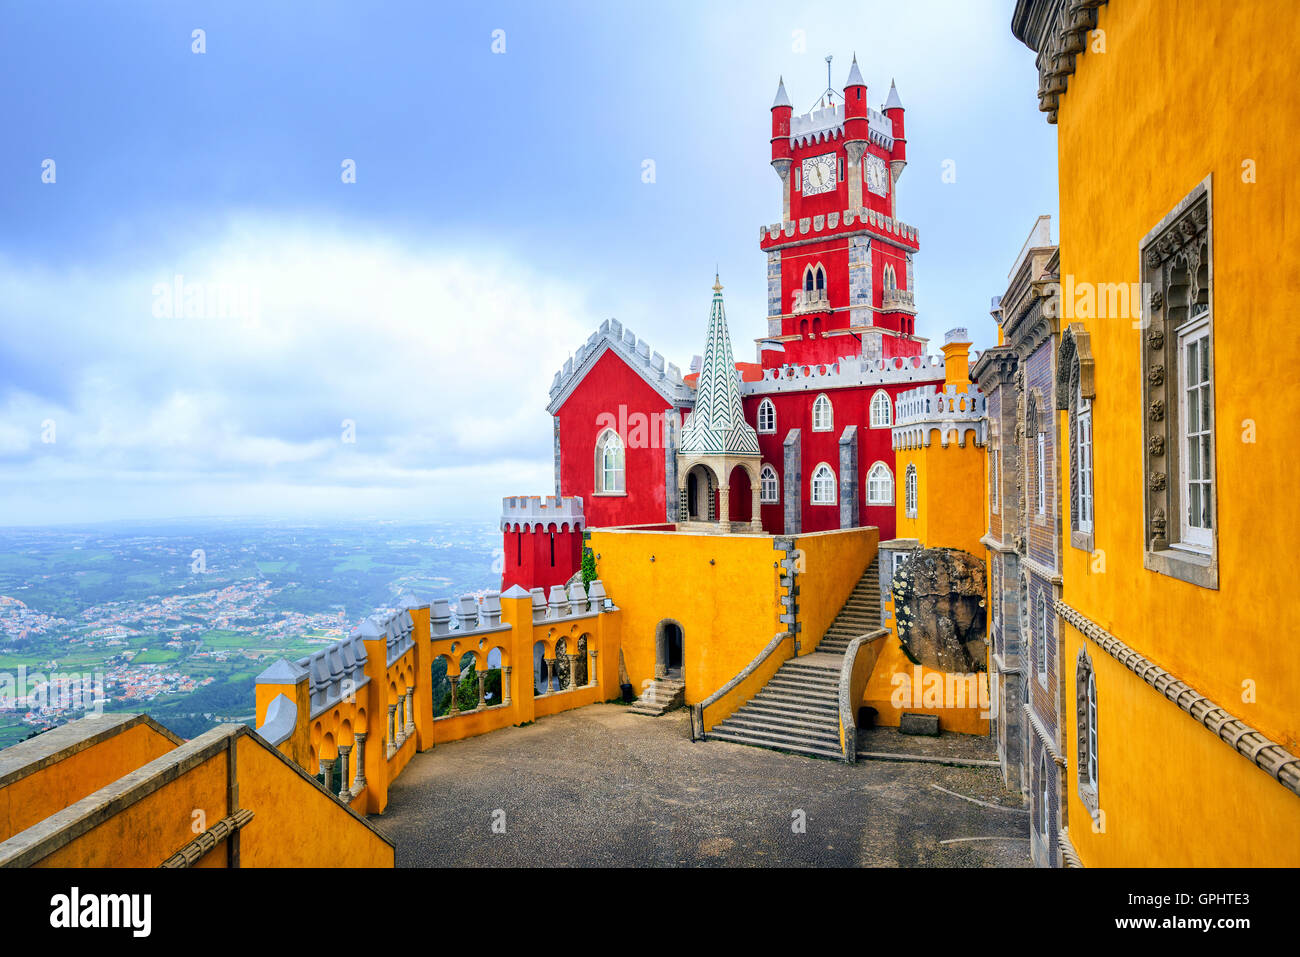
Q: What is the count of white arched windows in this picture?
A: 7